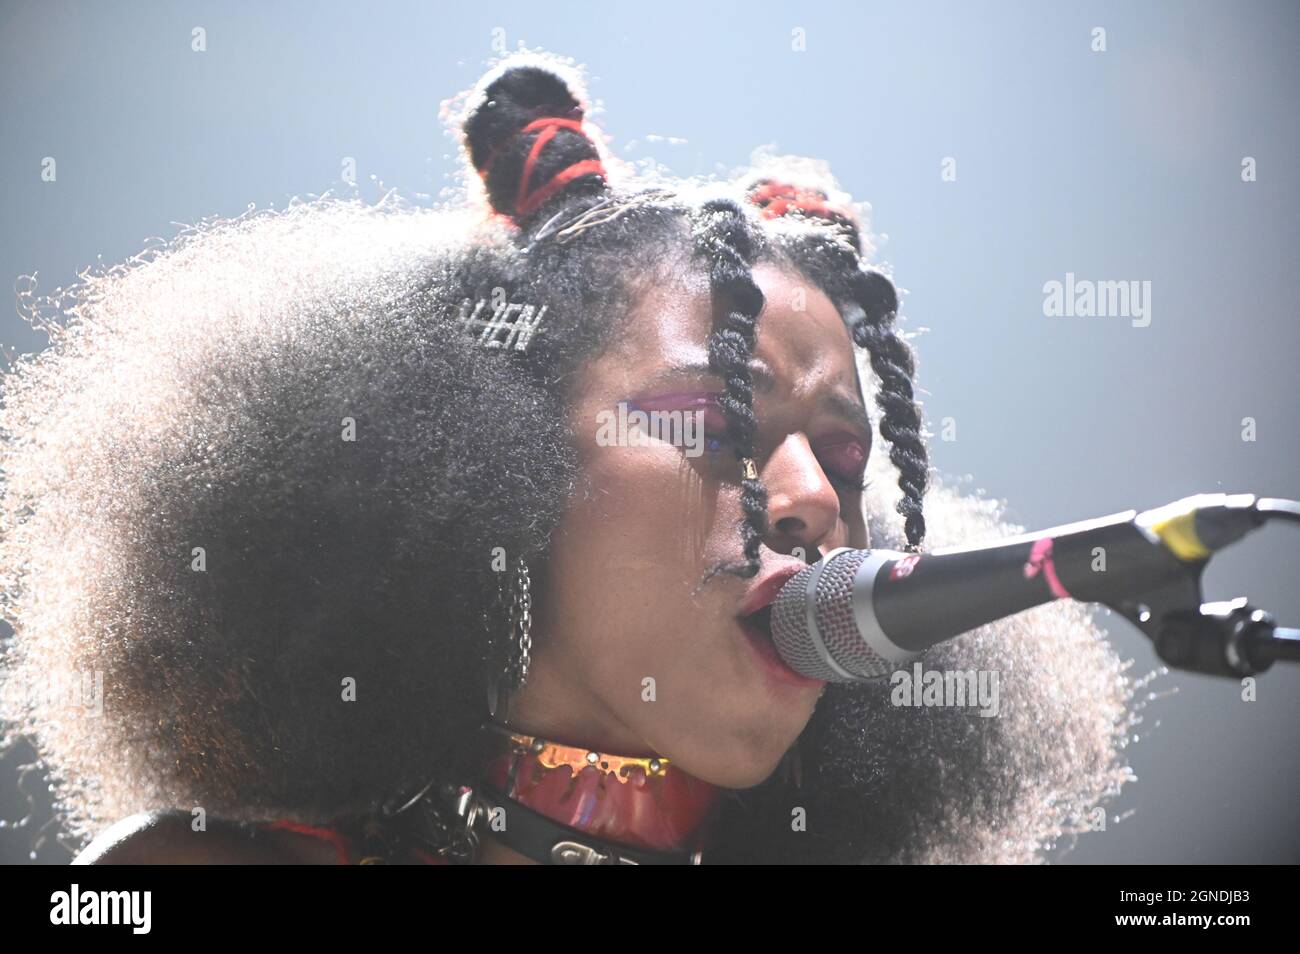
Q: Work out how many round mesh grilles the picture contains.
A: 1